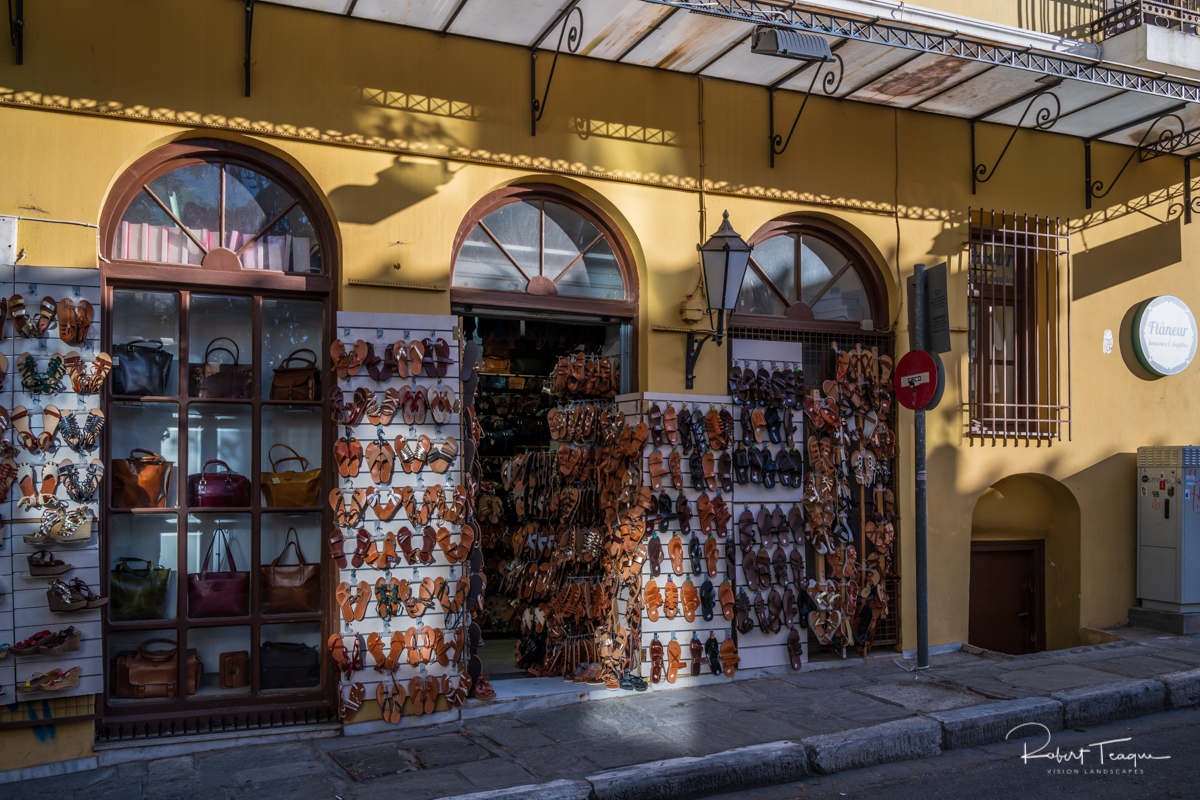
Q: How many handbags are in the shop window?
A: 12